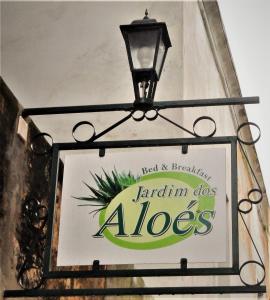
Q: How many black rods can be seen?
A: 2